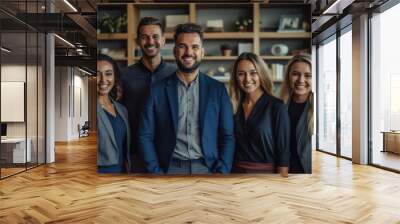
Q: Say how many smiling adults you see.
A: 5